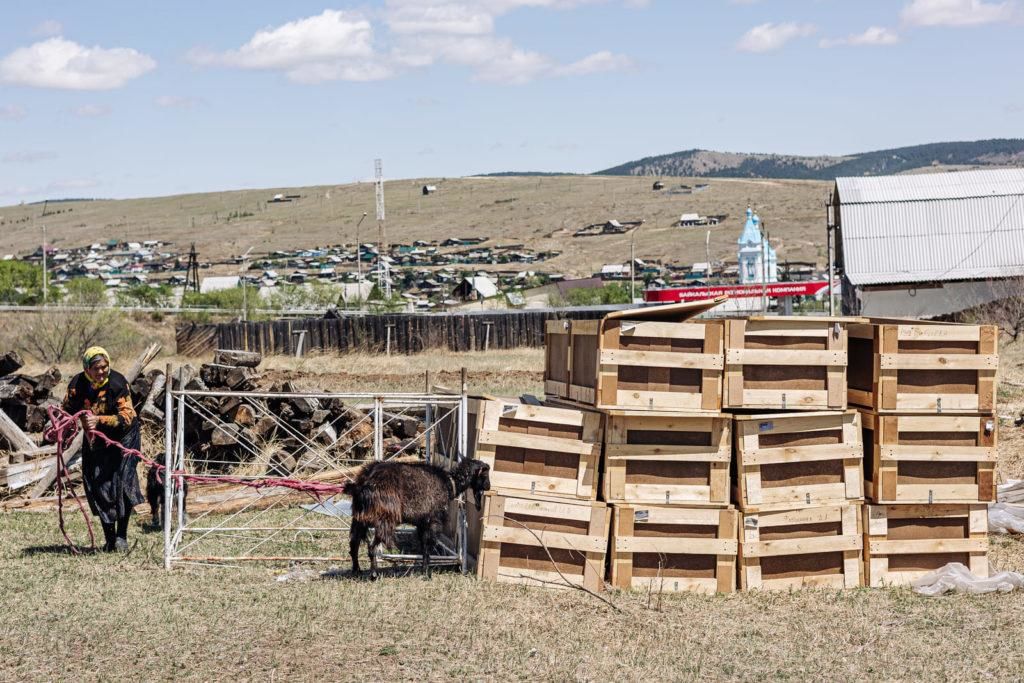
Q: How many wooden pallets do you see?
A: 11